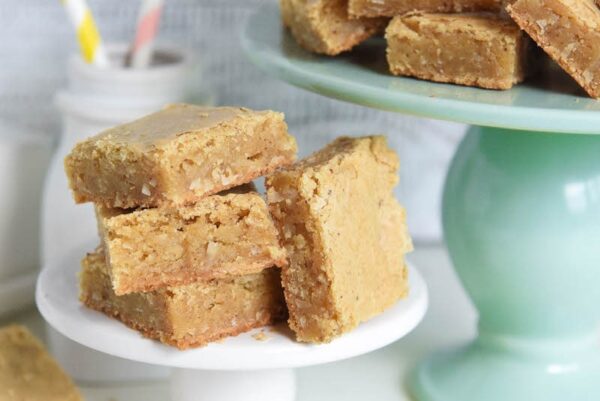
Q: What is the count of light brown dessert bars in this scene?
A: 9